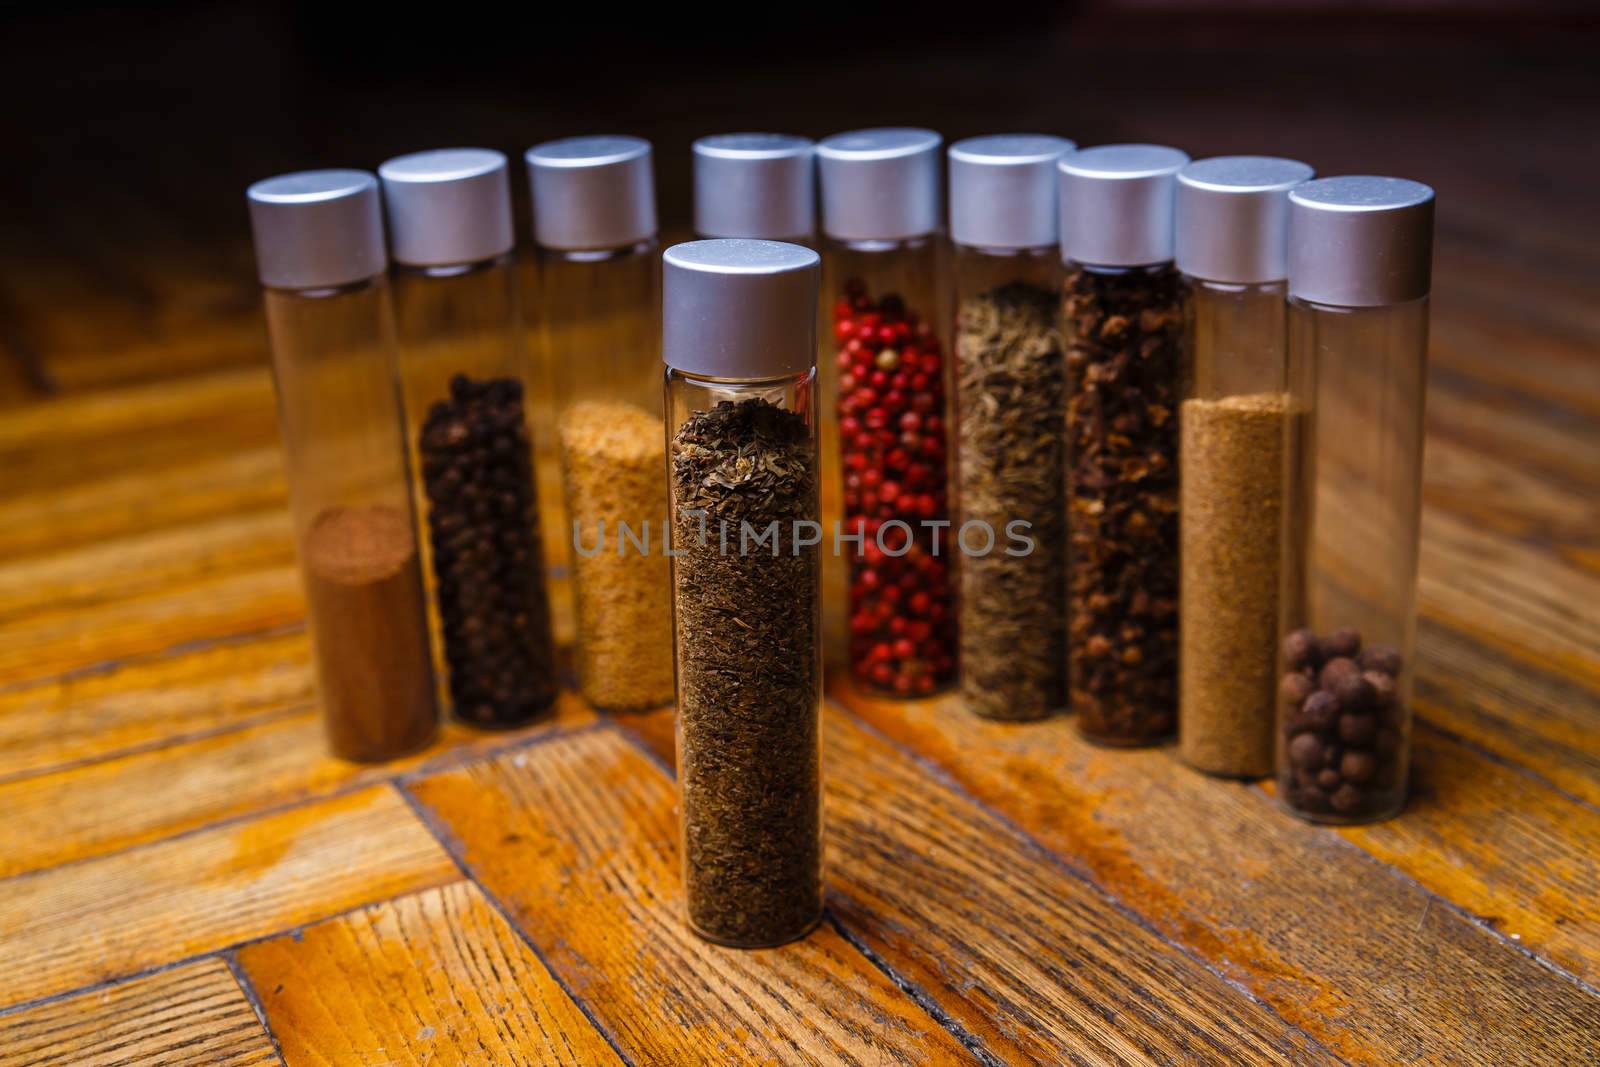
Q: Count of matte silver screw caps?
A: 10